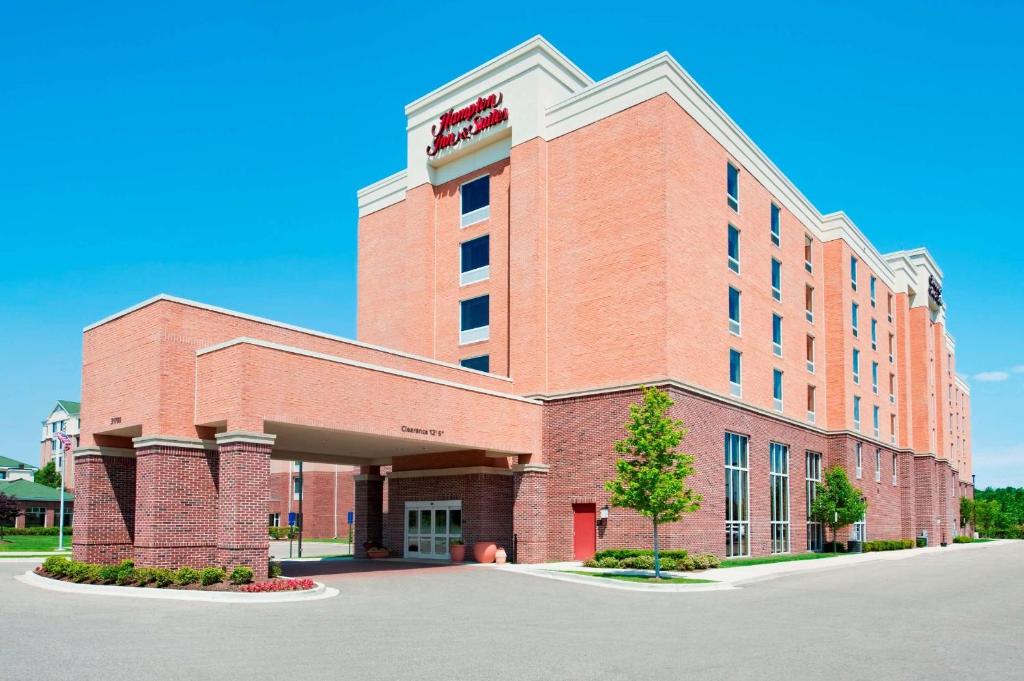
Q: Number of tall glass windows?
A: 3